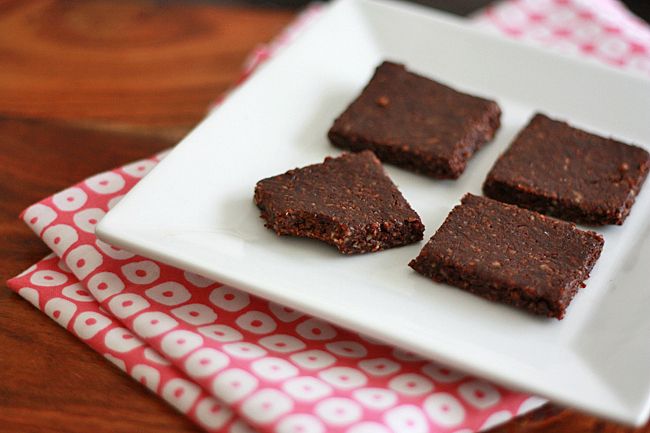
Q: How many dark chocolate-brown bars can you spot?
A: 4